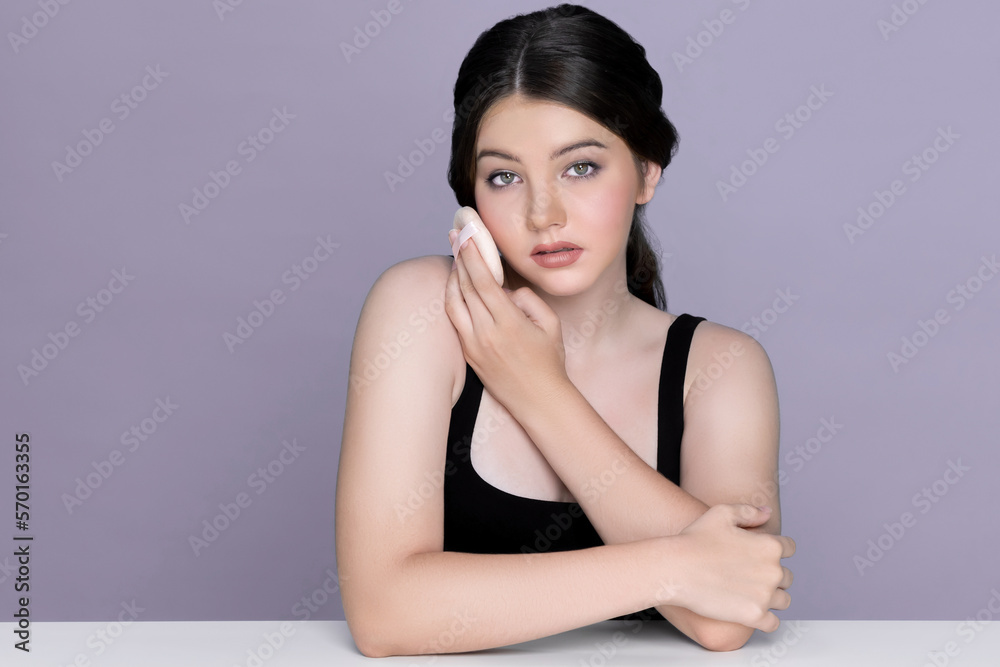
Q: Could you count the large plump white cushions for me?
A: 0